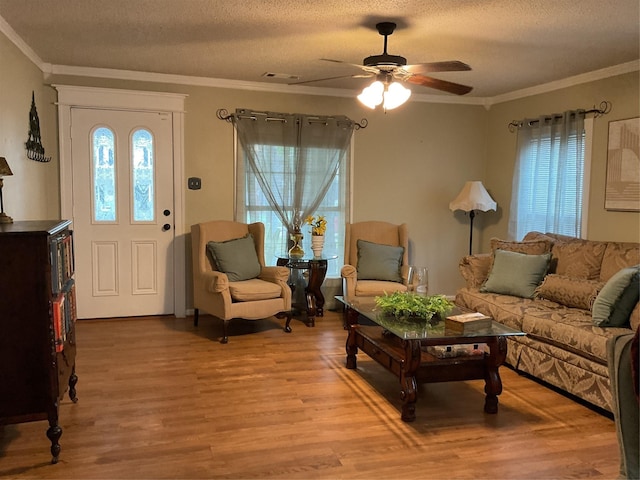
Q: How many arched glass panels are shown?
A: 2